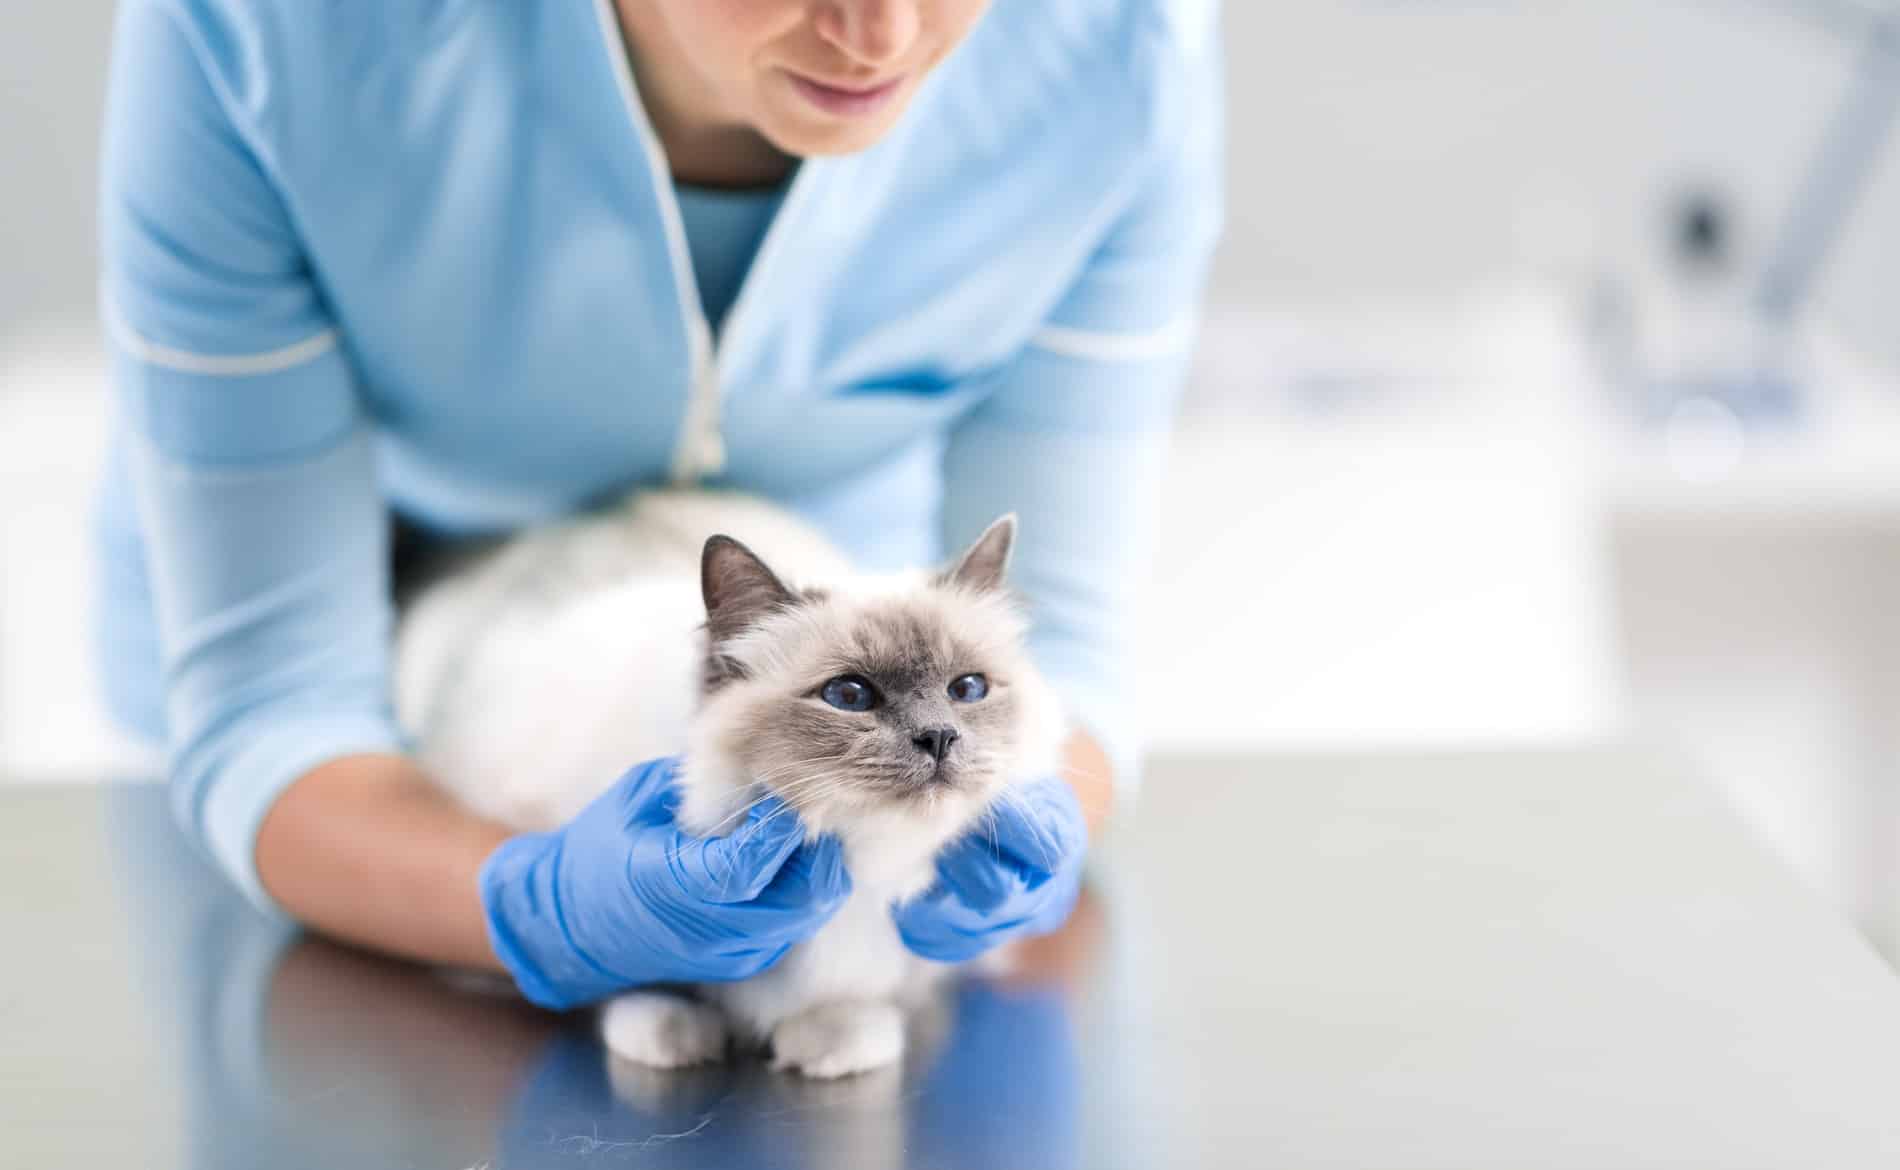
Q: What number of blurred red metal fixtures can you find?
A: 0